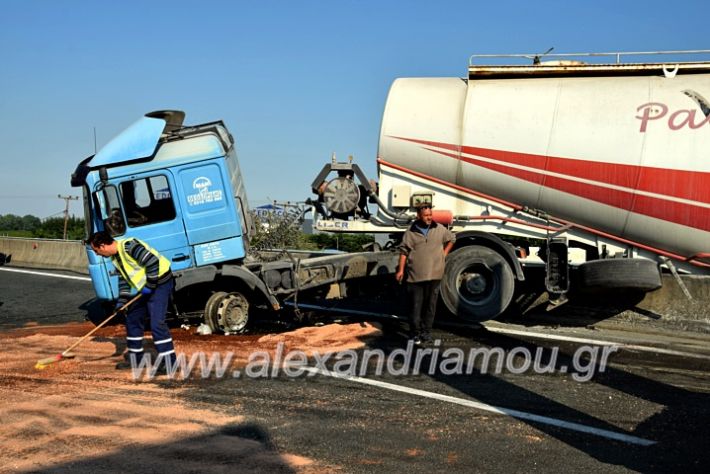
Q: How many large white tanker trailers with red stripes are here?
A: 1